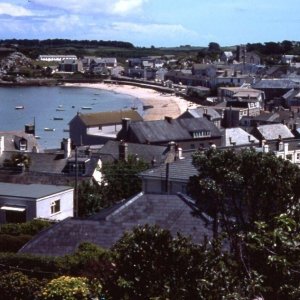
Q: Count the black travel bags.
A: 0